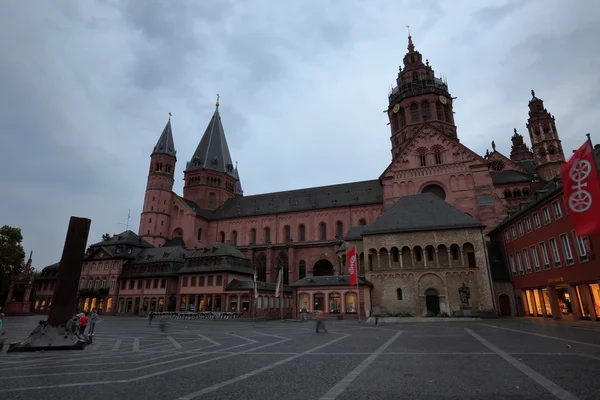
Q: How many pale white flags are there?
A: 2